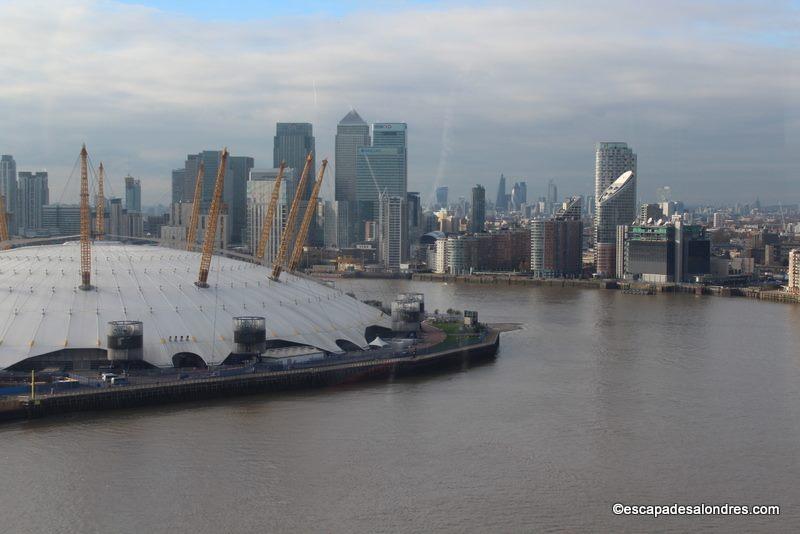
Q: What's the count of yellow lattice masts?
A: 8